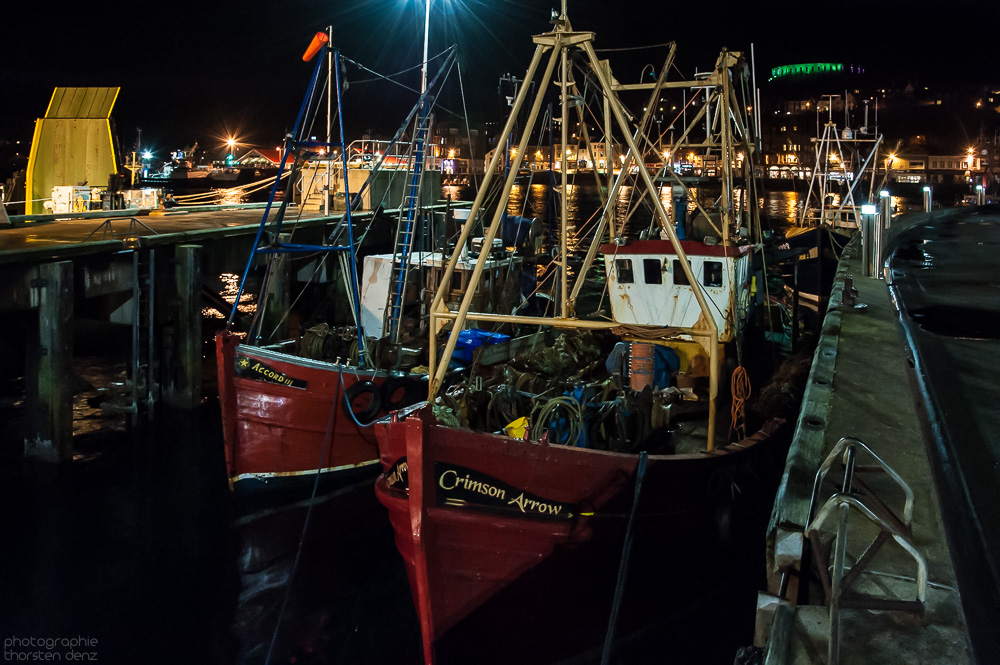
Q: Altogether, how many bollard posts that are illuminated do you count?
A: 4